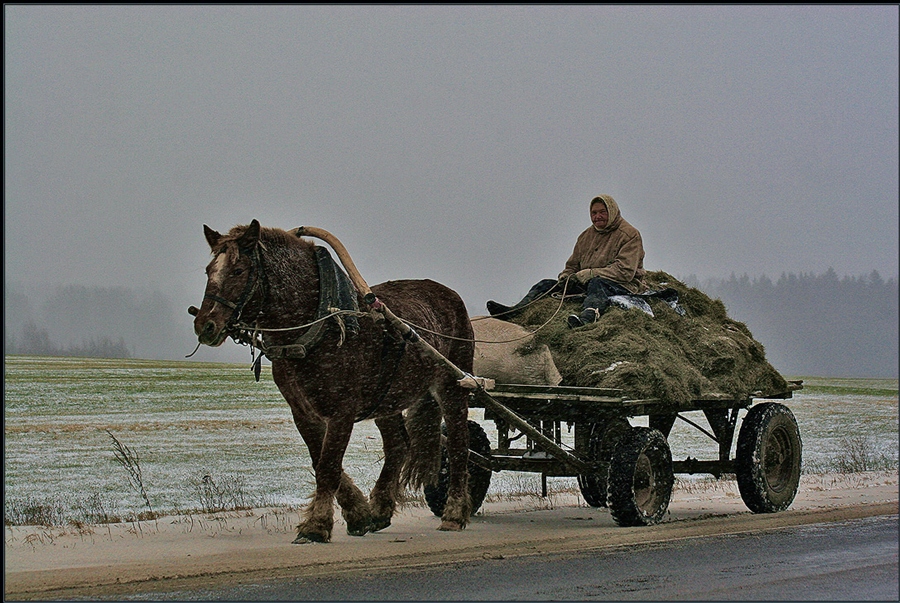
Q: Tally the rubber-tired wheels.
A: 4